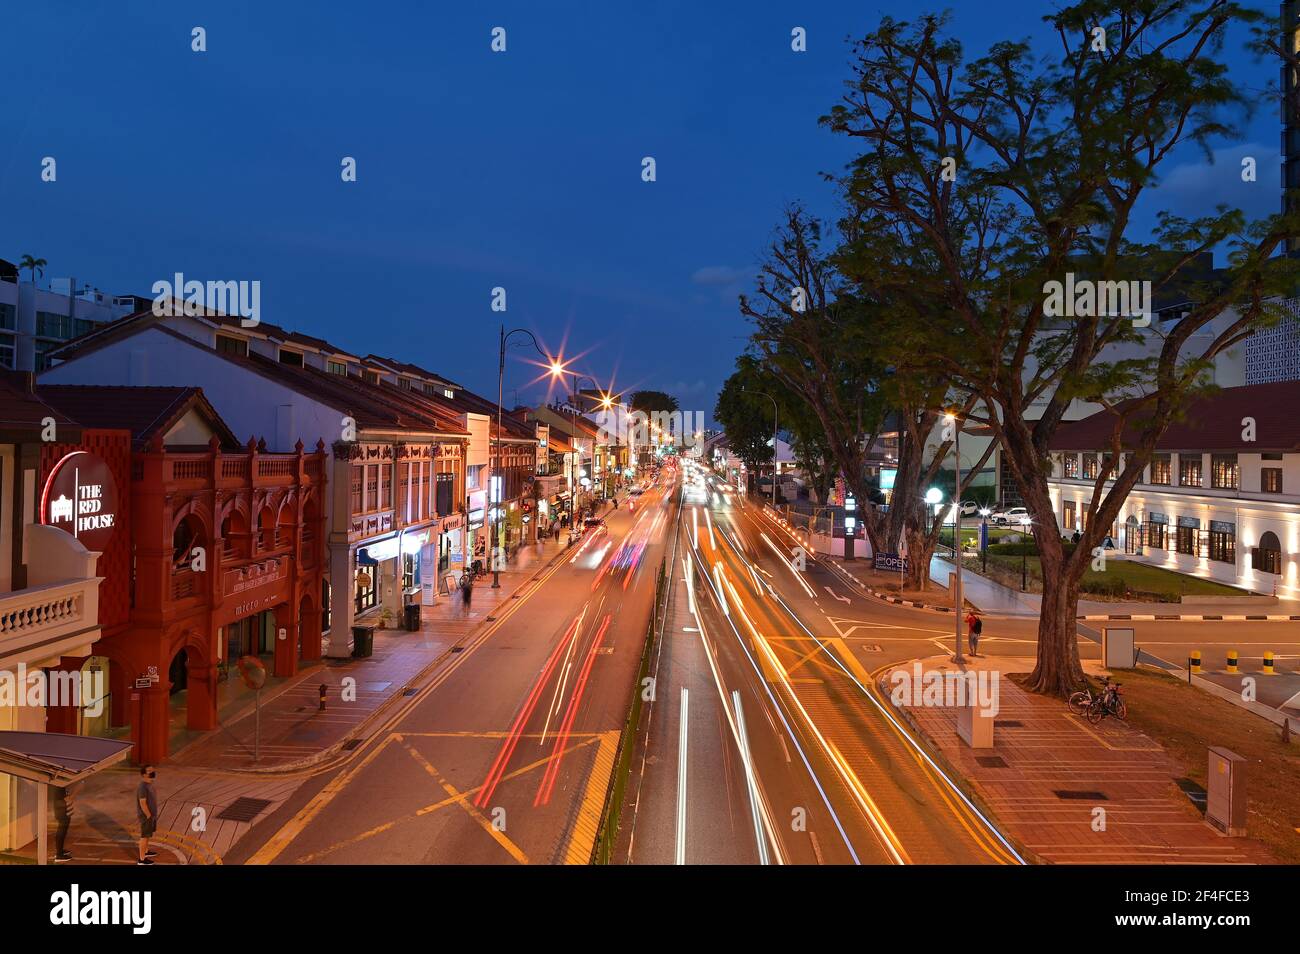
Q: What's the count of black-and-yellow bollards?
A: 3